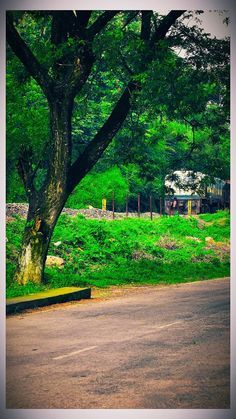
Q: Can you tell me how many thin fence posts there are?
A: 5